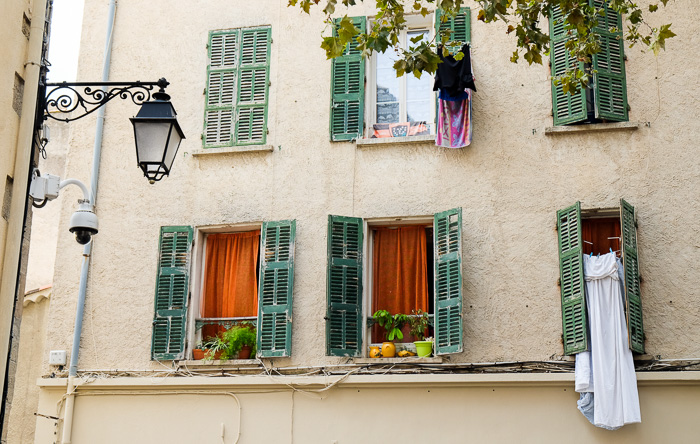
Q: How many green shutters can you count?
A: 12